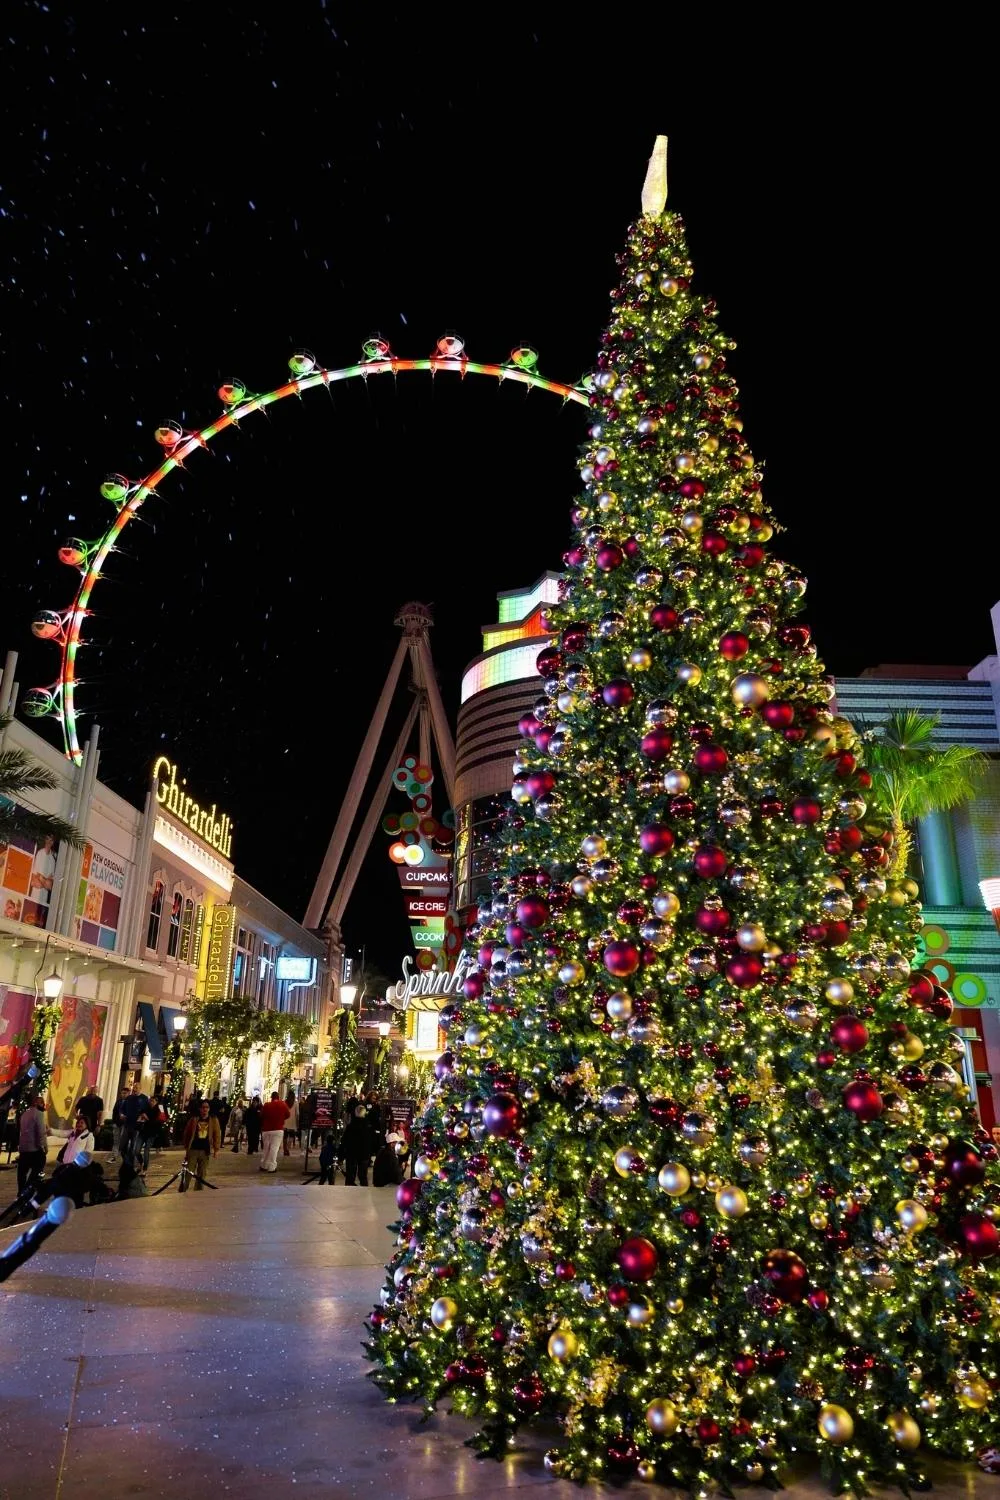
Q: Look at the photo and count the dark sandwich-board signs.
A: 2